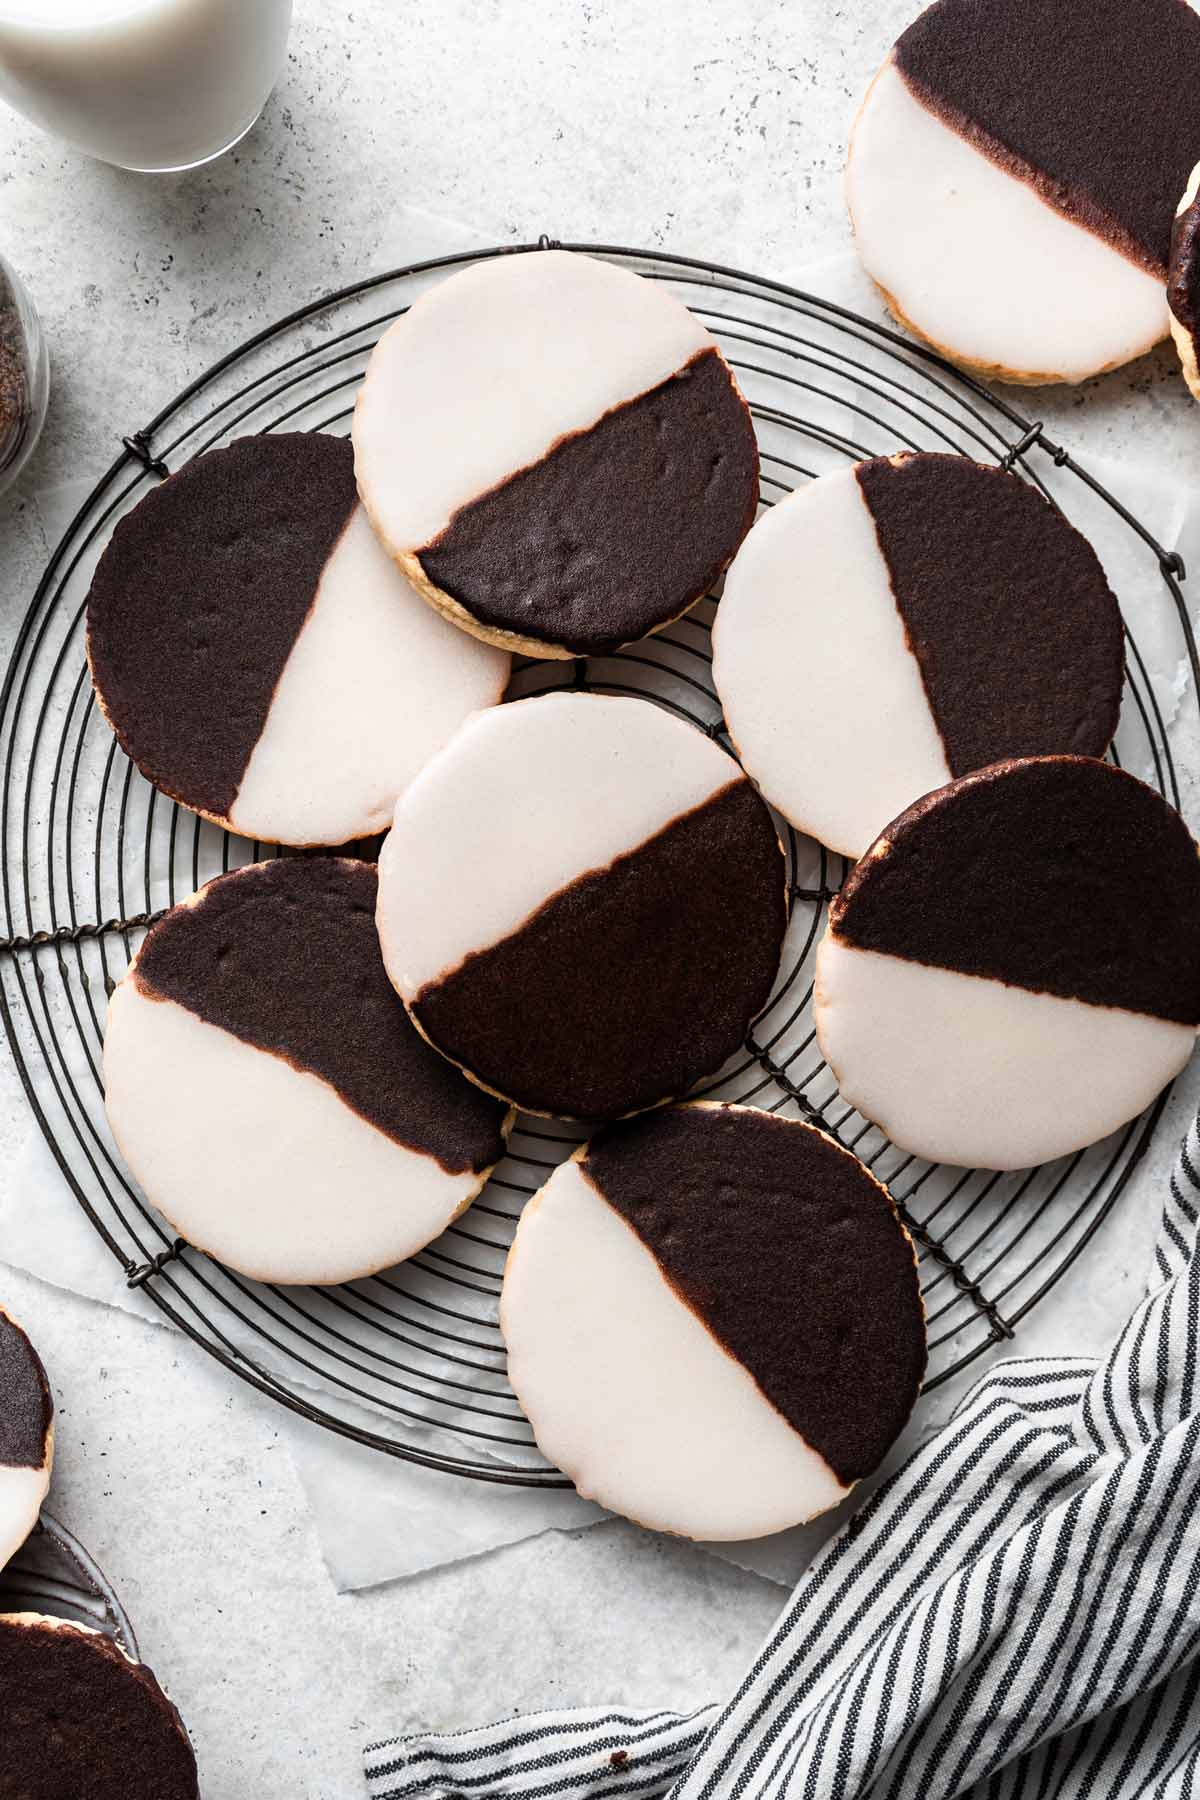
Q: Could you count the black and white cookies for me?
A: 11